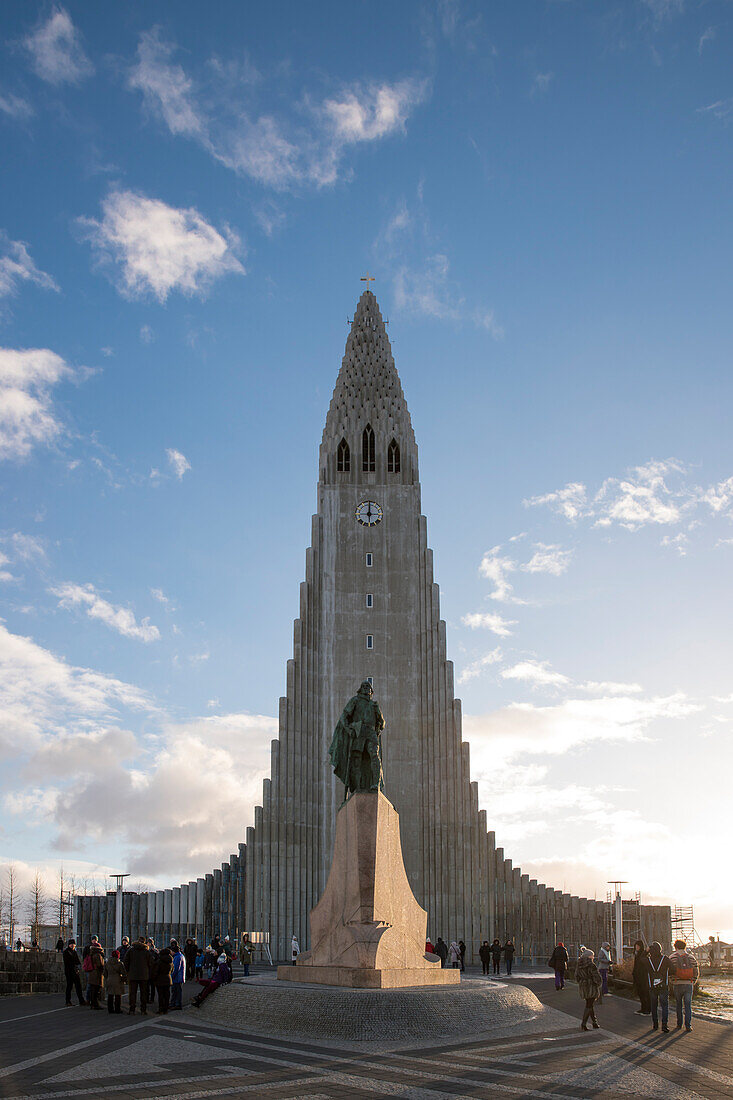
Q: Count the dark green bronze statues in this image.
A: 1